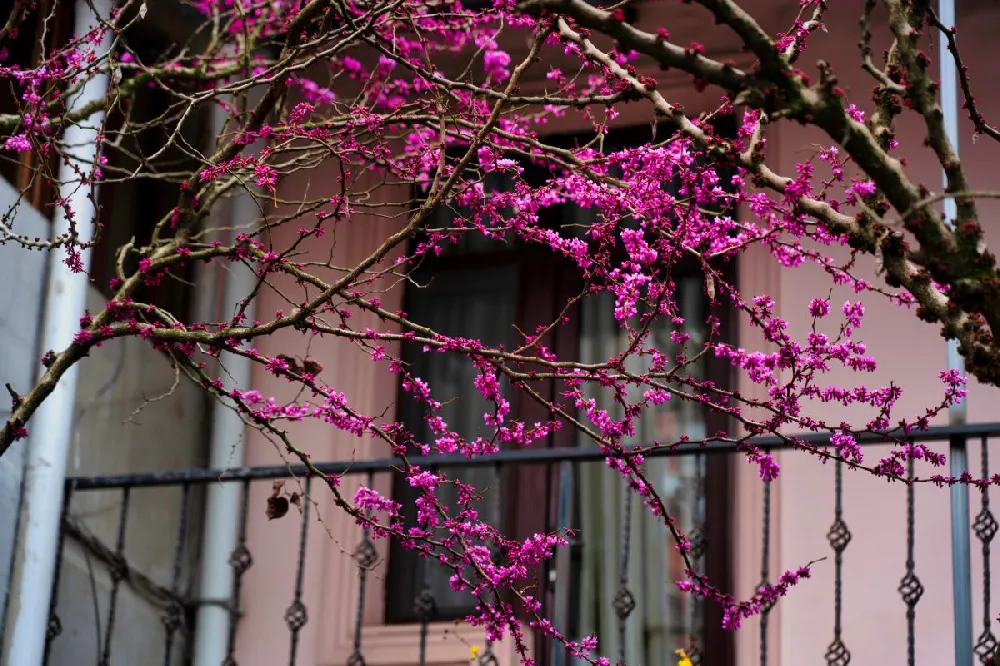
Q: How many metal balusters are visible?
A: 14